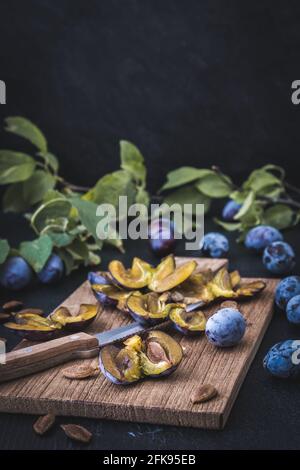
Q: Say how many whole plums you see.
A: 11